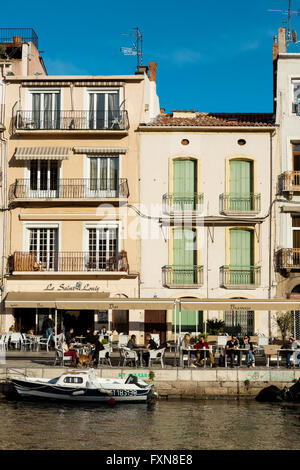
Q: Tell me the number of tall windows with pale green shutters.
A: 4